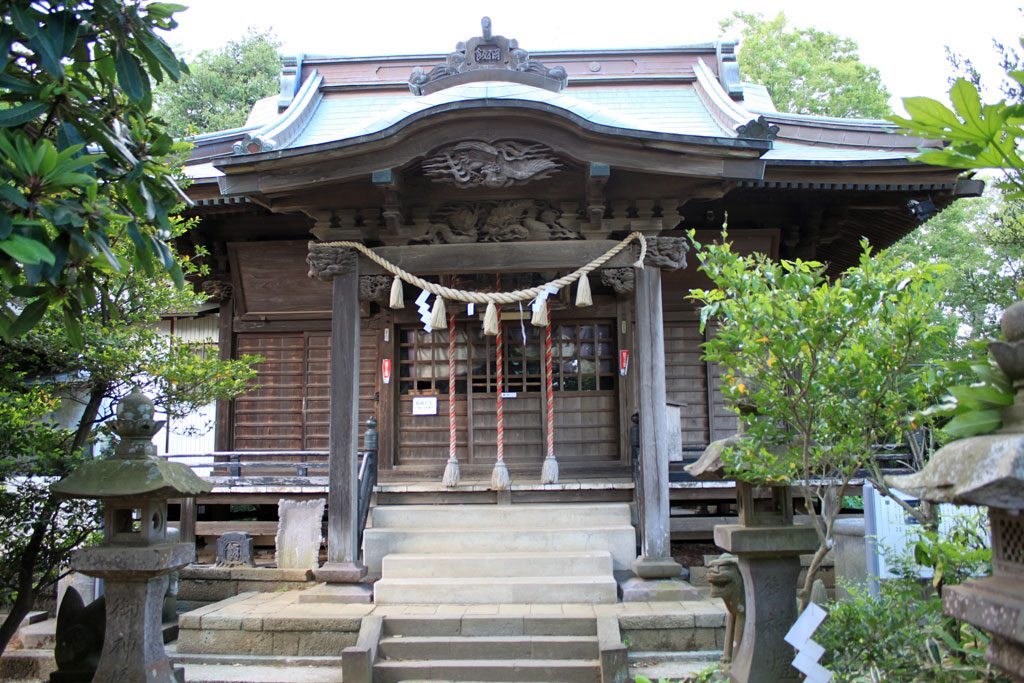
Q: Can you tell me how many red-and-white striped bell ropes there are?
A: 3